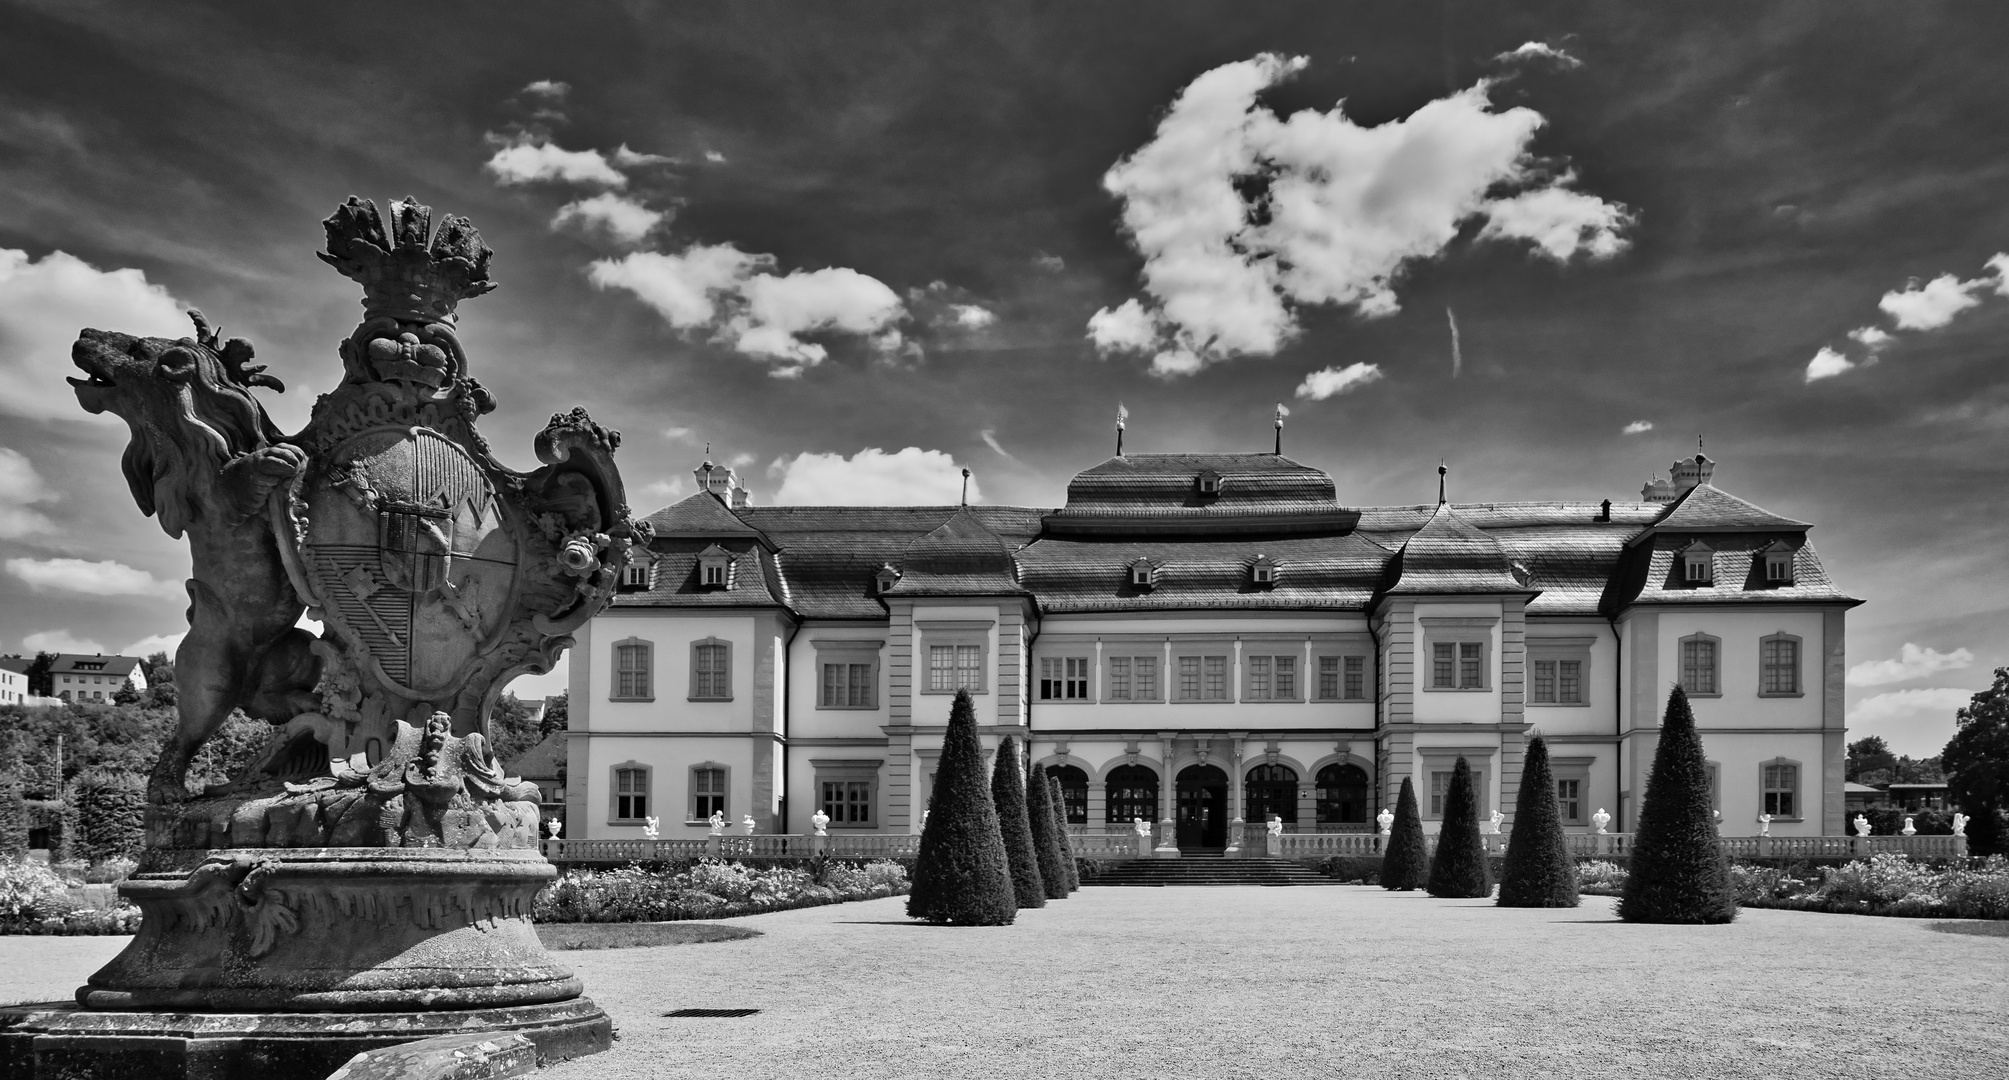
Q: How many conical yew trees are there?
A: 8